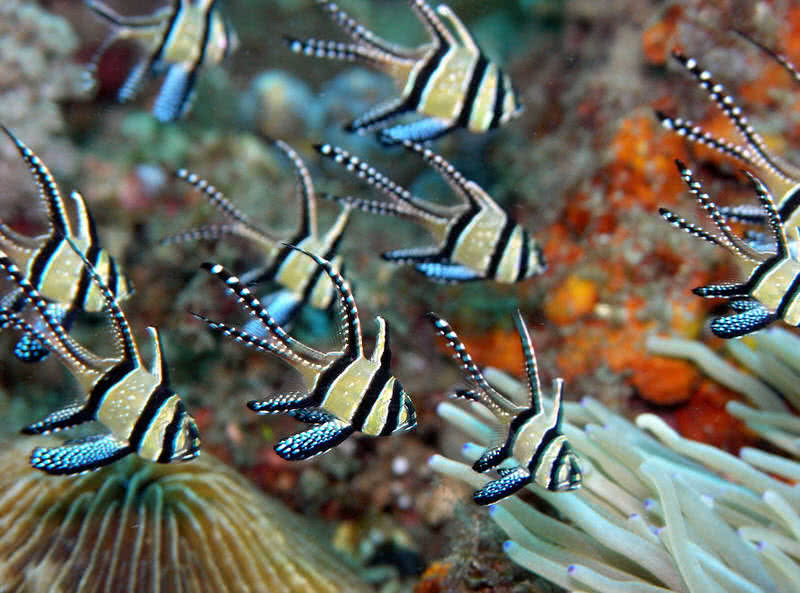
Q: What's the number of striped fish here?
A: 10